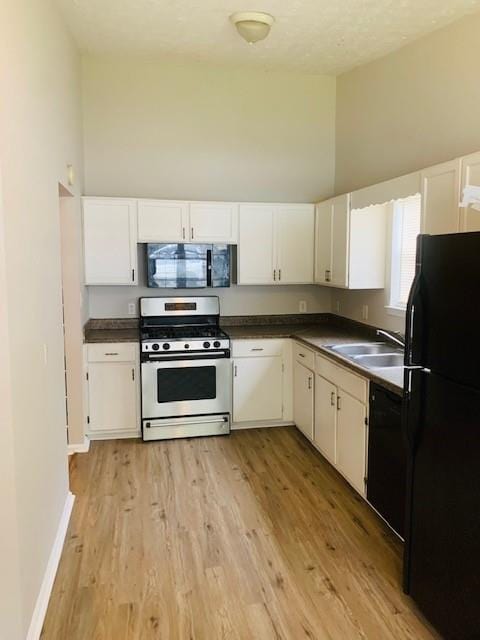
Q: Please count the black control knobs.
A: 5